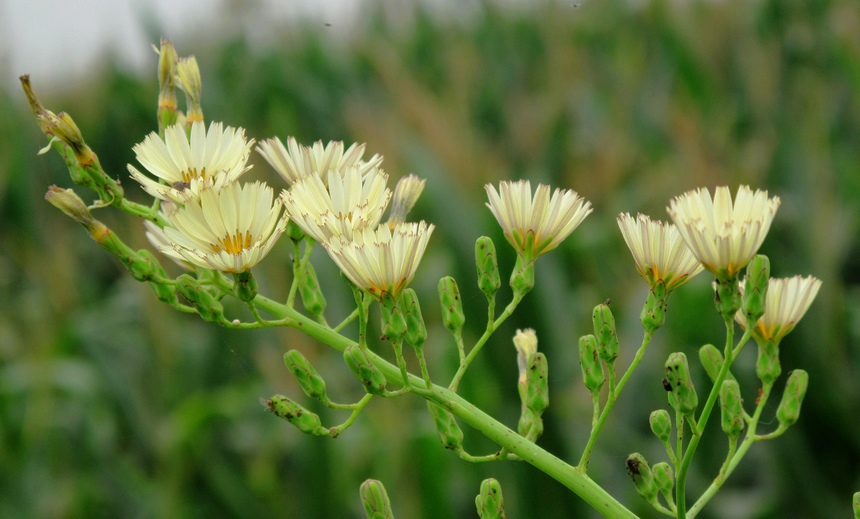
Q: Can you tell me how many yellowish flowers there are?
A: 9